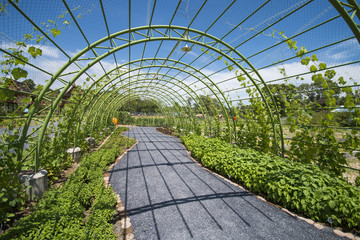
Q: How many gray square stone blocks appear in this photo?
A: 3